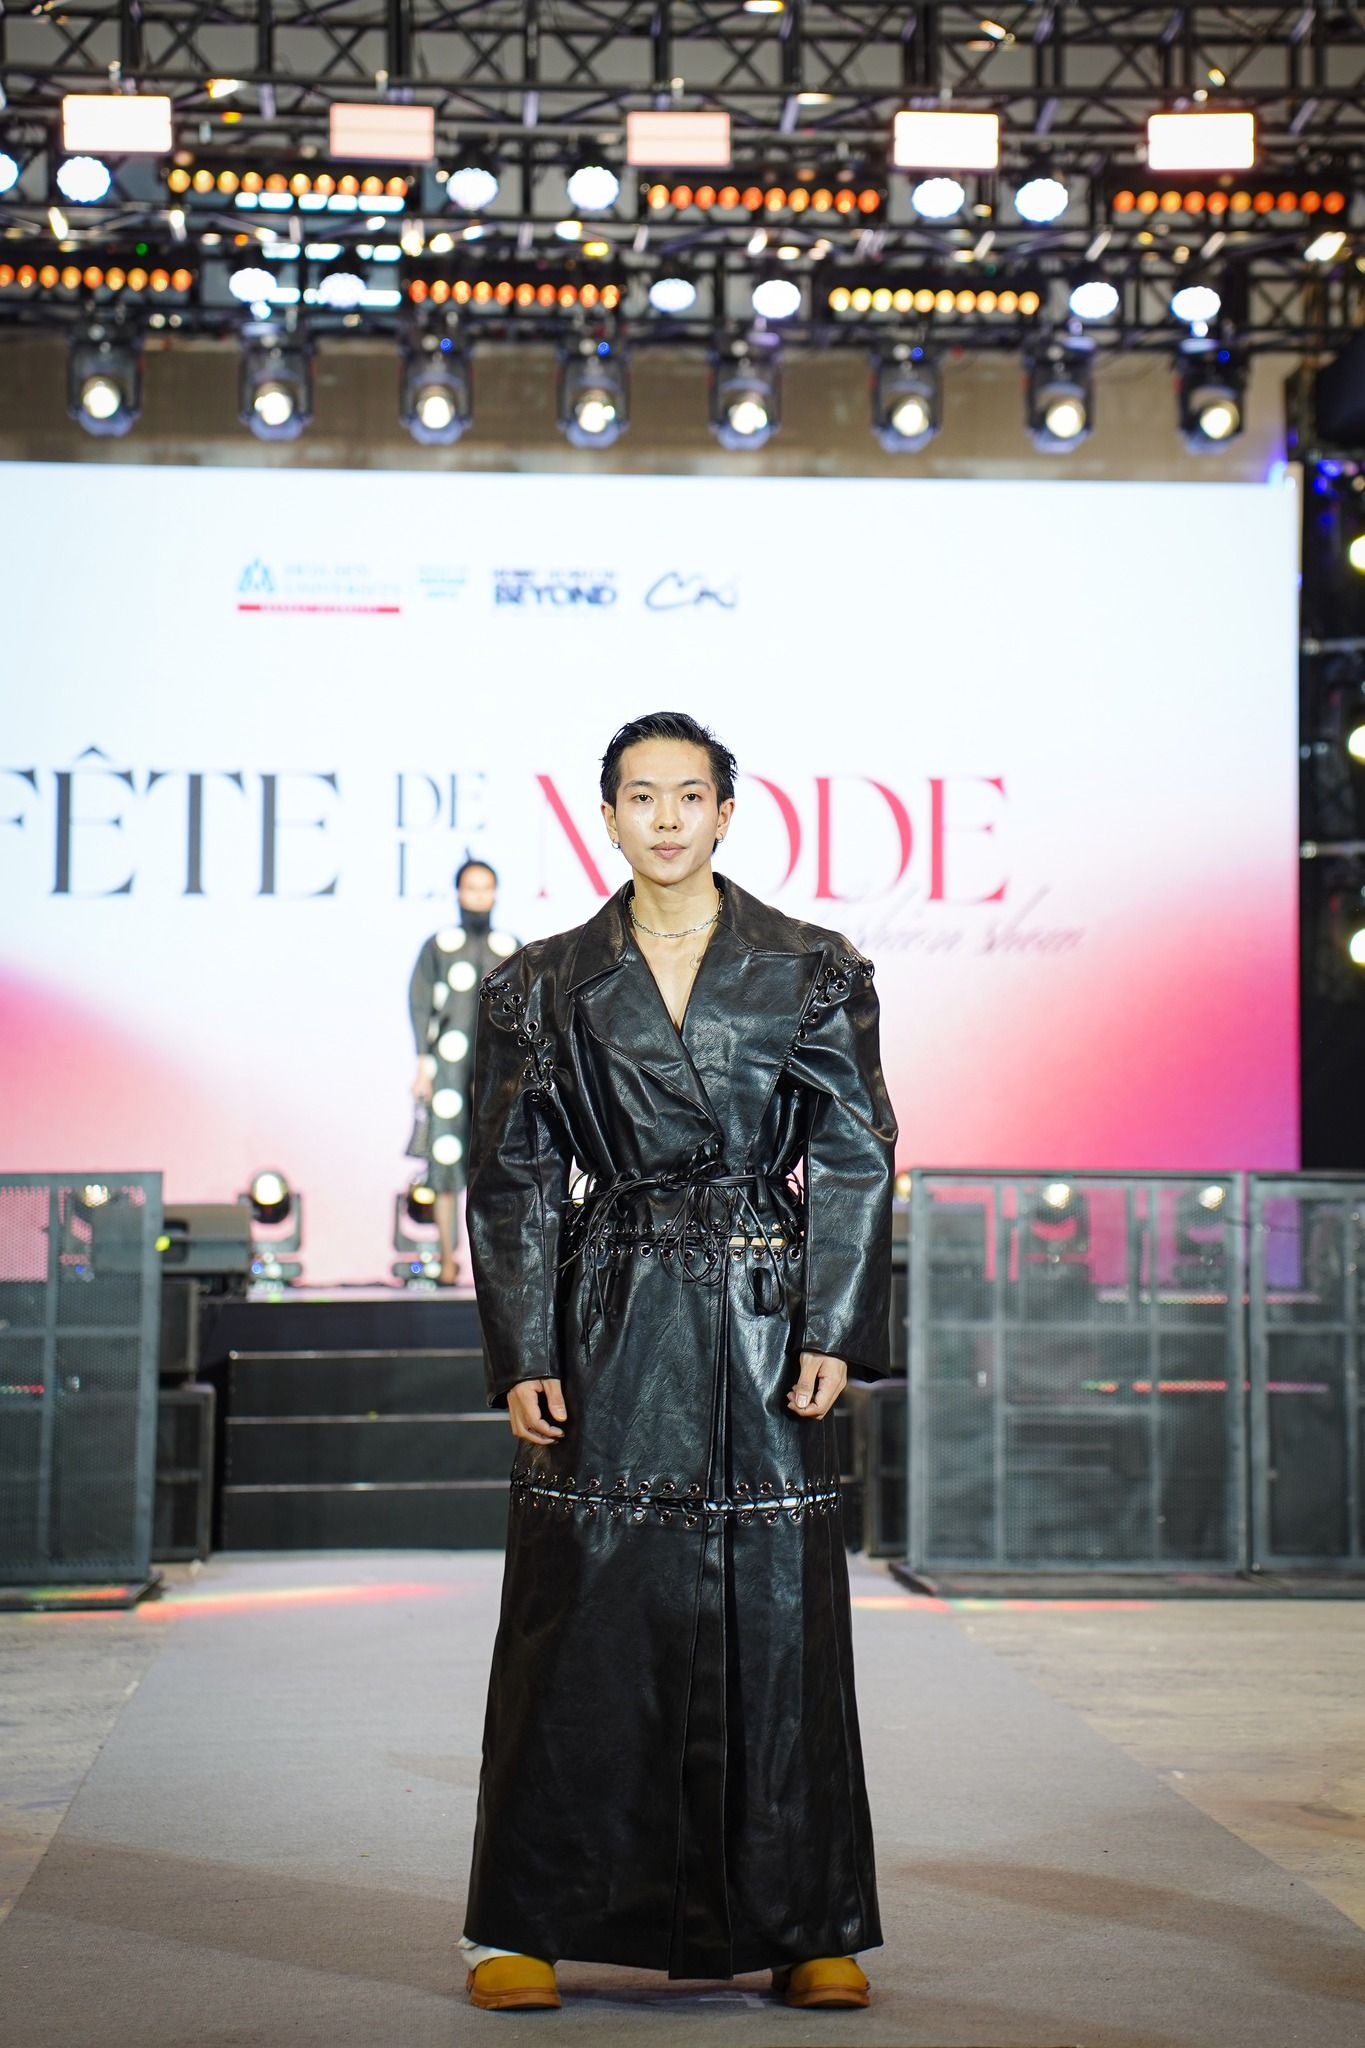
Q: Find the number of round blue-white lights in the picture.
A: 12